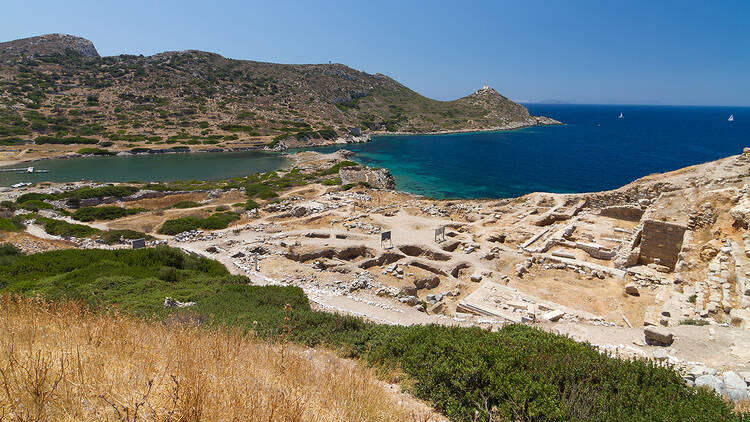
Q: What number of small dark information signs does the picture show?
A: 3